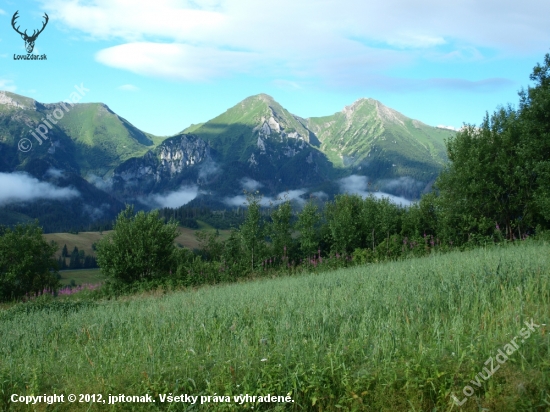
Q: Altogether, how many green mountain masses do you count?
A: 3